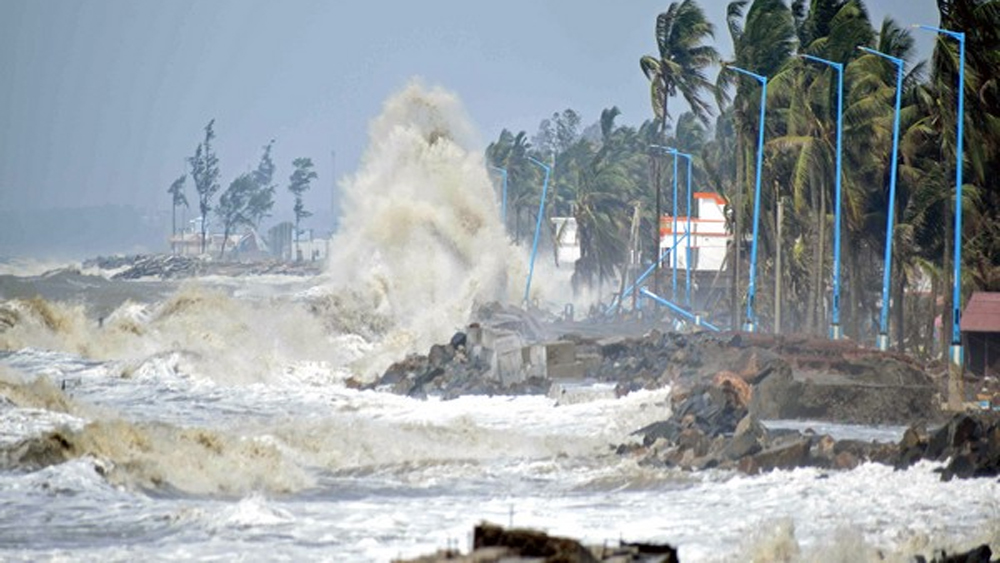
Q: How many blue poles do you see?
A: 10